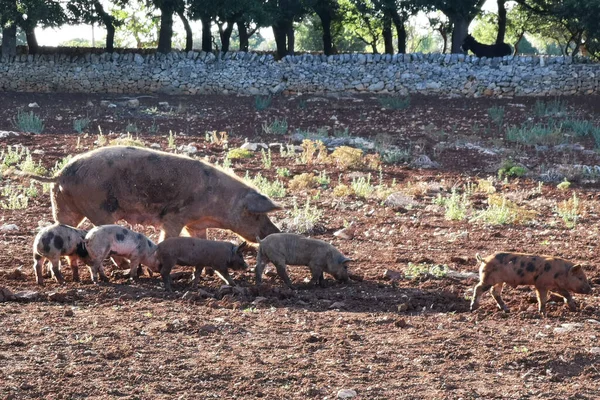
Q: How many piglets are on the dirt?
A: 5